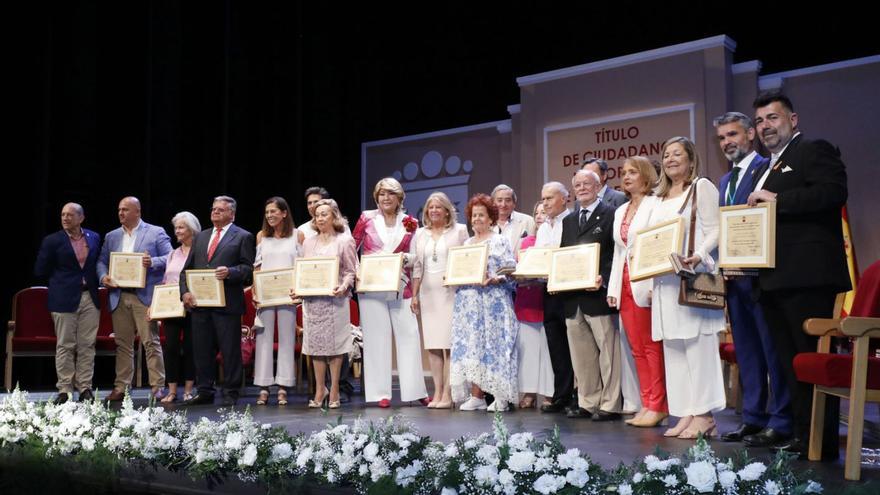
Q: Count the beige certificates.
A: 11